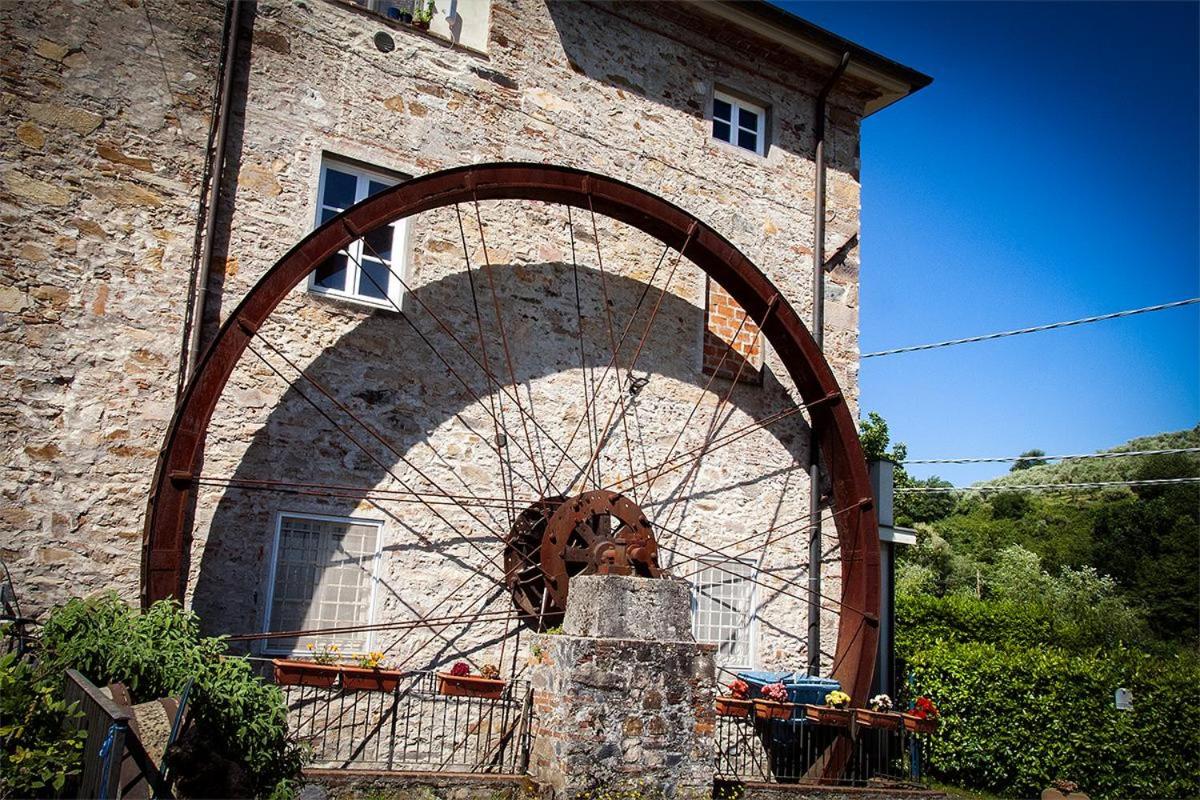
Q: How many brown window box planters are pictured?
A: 8